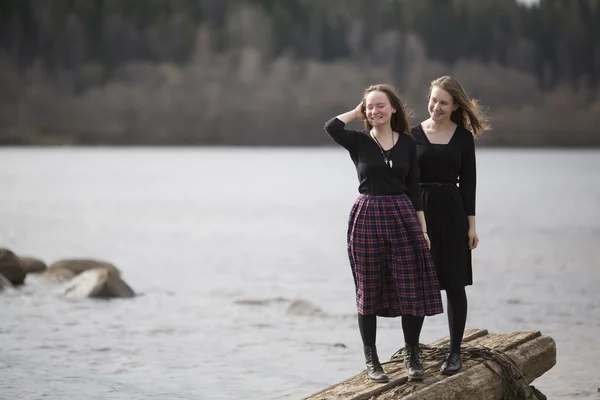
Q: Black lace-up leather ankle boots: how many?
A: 2